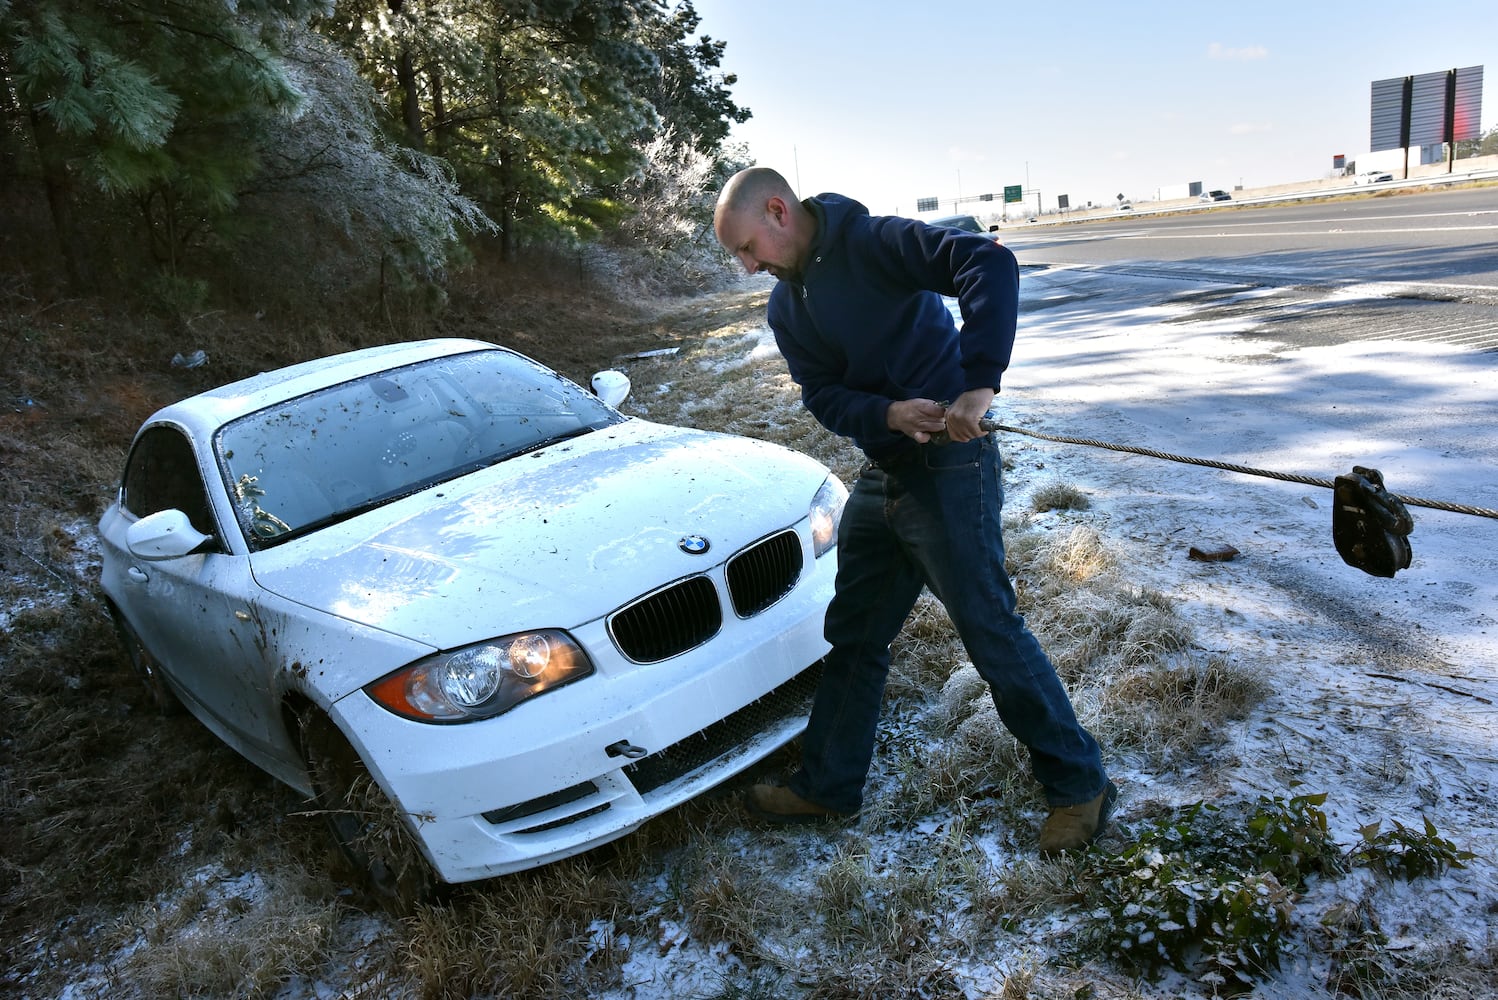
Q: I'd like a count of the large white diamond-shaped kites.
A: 0